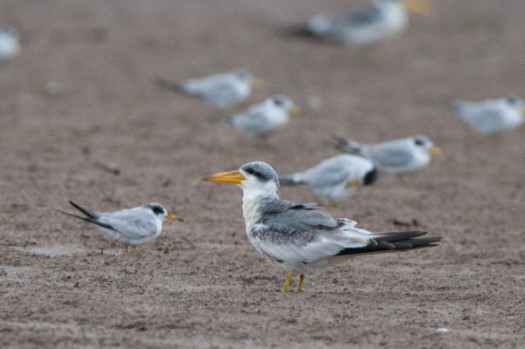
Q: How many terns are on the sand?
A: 9